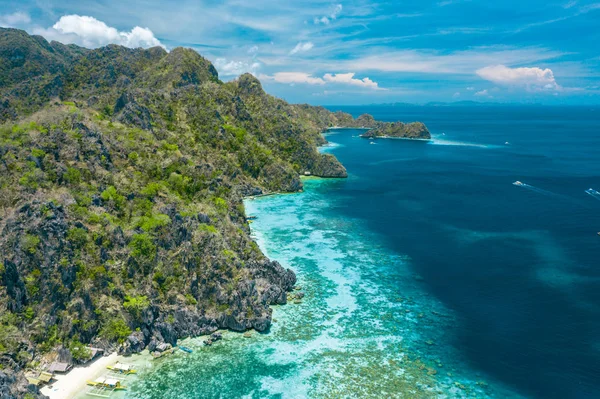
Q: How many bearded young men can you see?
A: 0